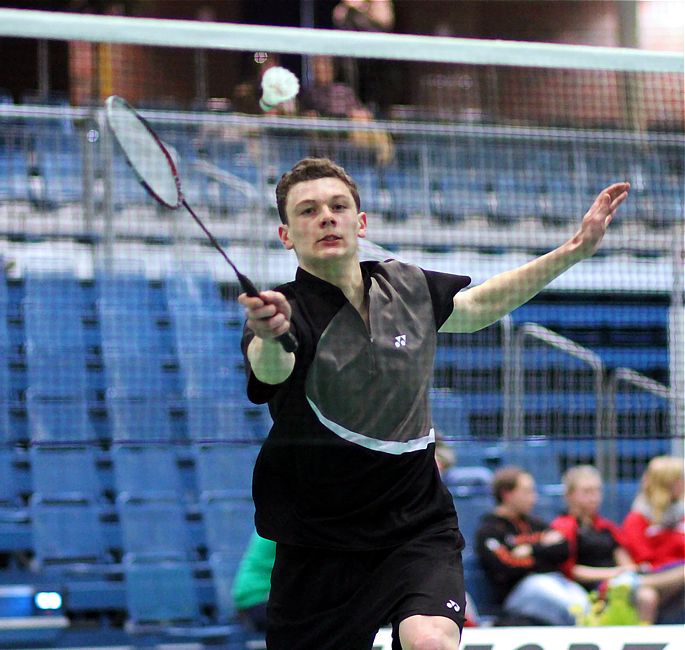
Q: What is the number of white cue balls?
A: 0